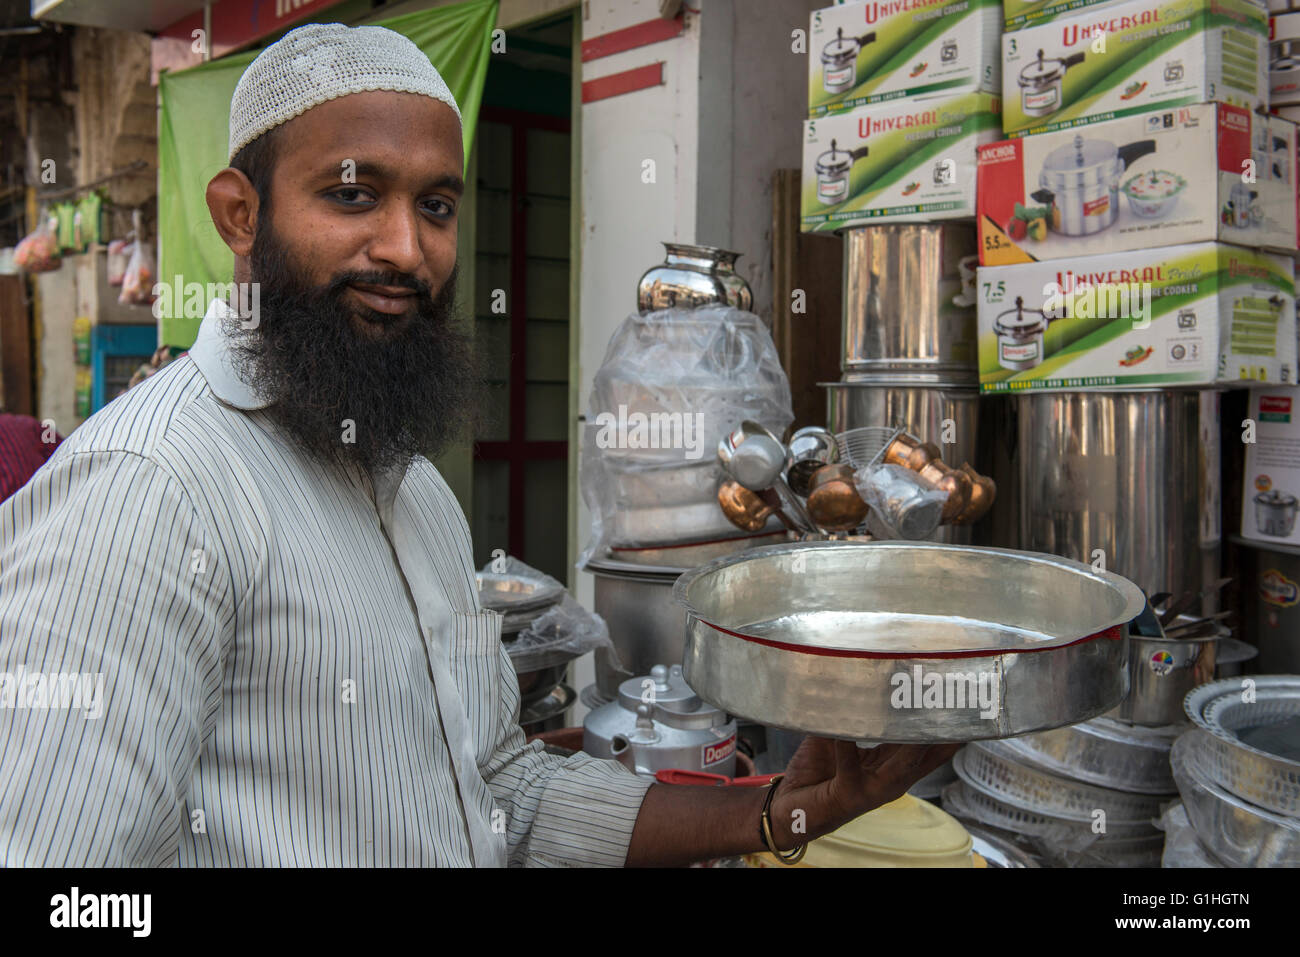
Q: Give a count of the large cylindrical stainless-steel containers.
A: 3